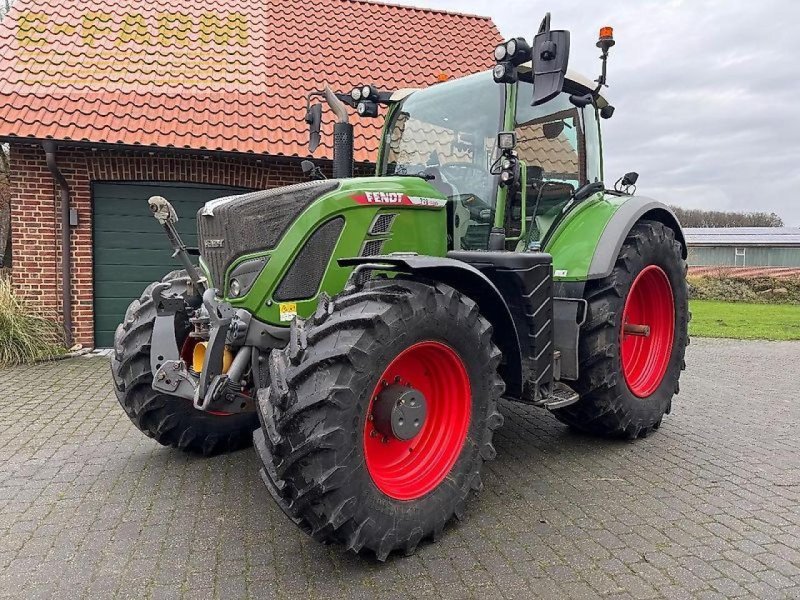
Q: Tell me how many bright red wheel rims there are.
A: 2